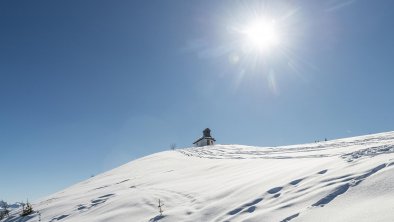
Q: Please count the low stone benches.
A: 0